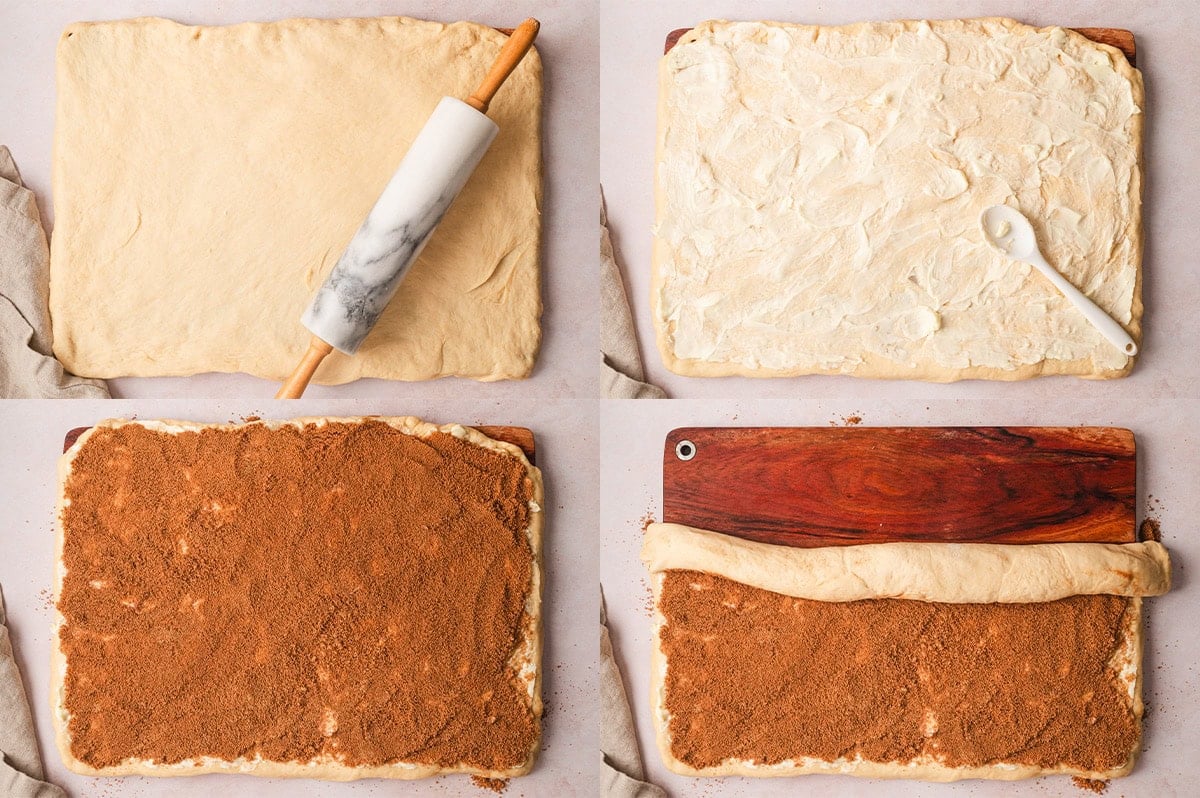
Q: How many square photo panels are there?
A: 4